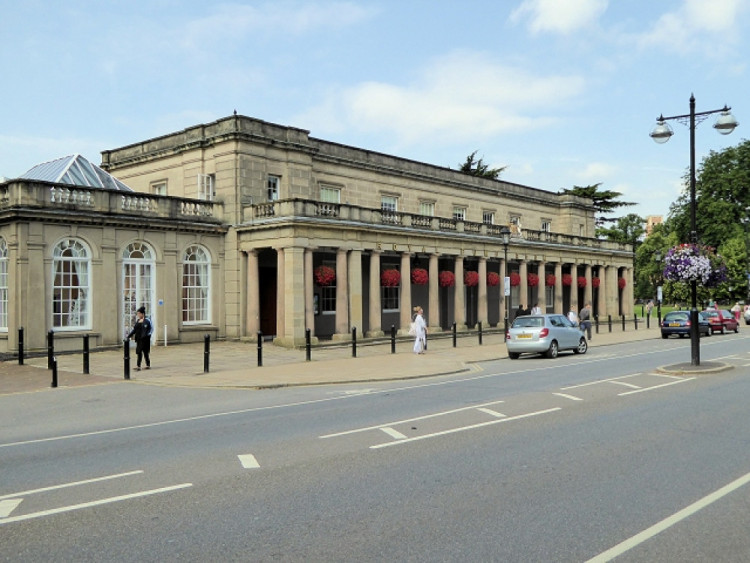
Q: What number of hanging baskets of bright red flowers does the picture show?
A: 13